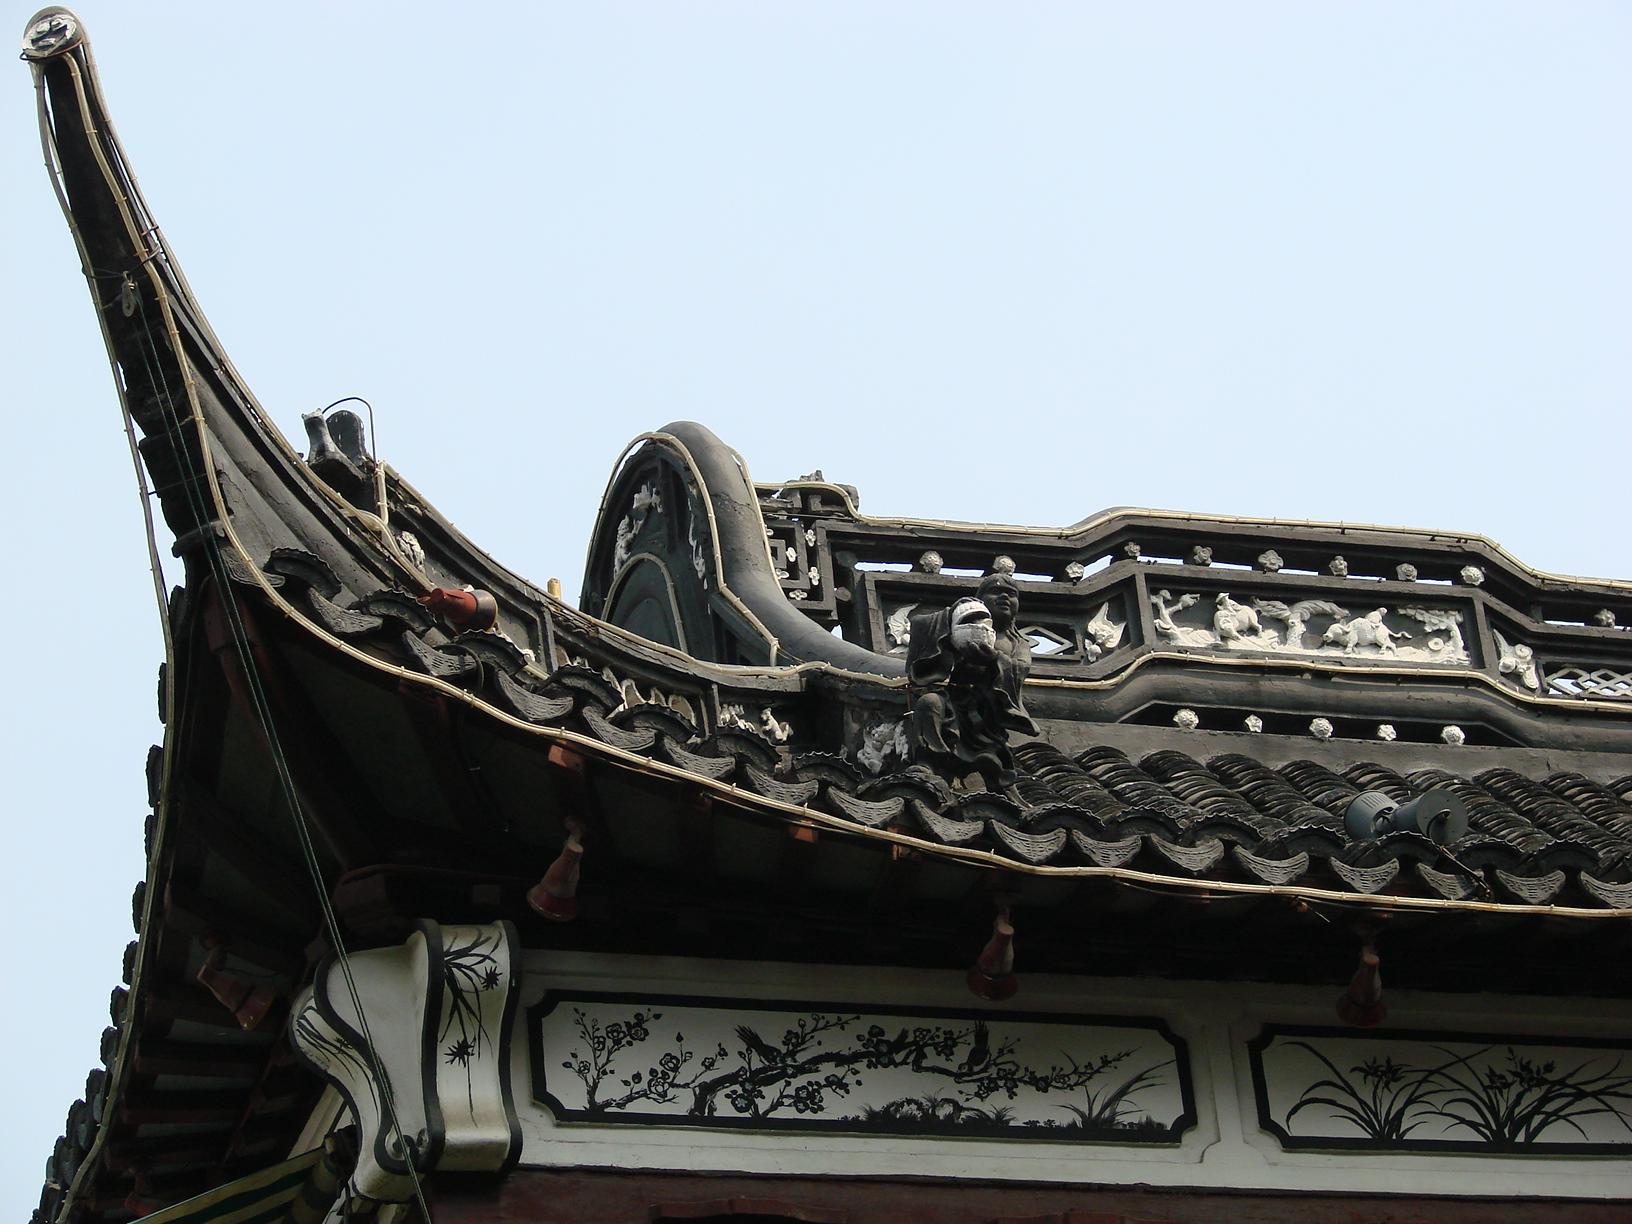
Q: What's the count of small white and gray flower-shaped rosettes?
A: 15